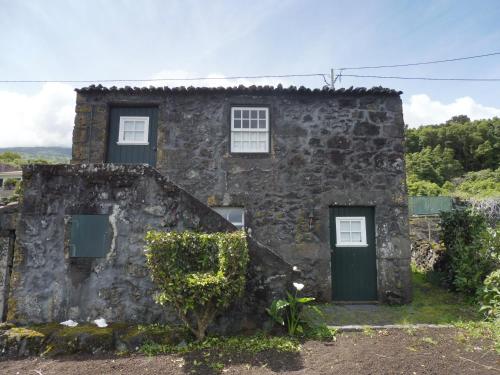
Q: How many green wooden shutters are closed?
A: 1